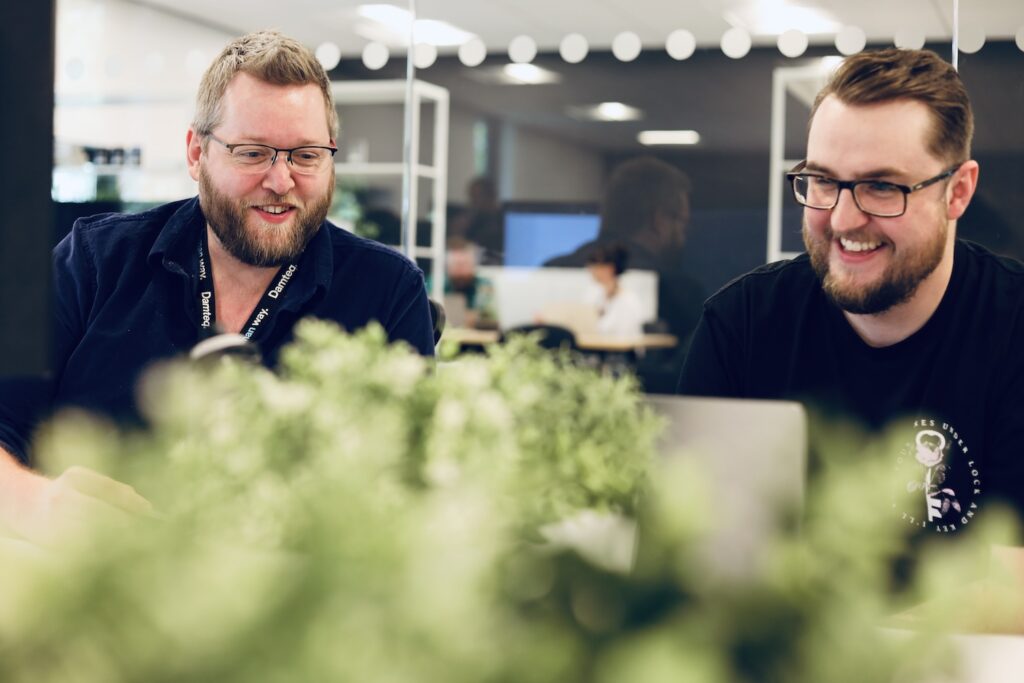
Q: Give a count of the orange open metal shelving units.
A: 0